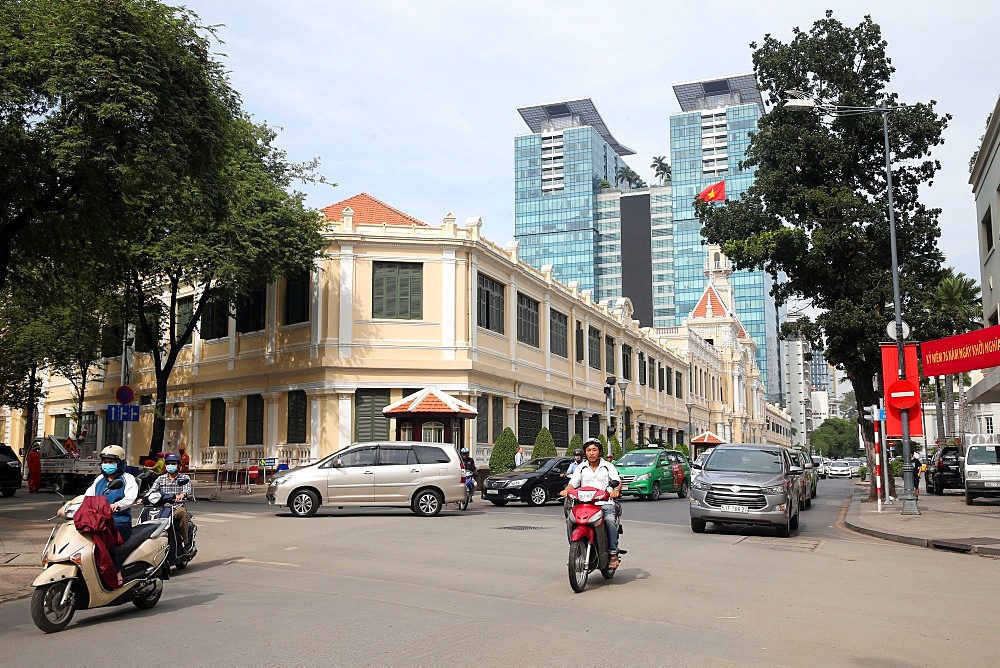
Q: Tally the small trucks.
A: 2